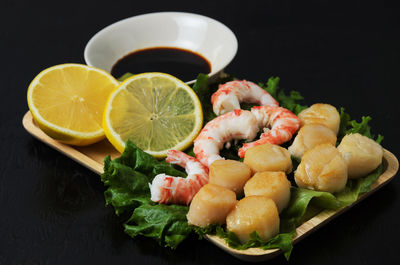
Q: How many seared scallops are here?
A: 9